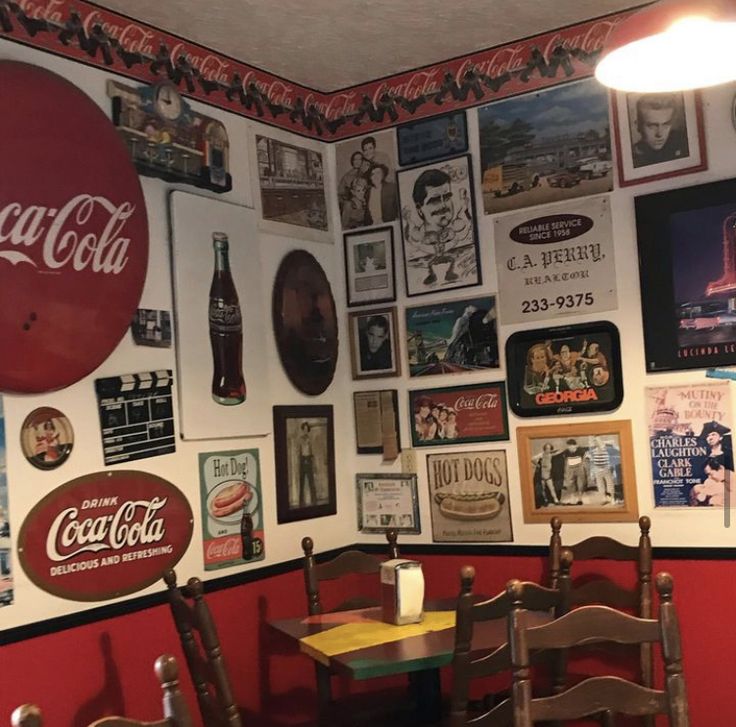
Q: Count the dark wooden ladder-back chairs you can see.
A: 6